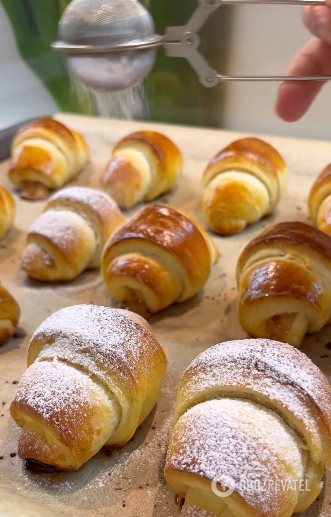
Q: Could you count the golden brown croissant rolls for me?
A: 11